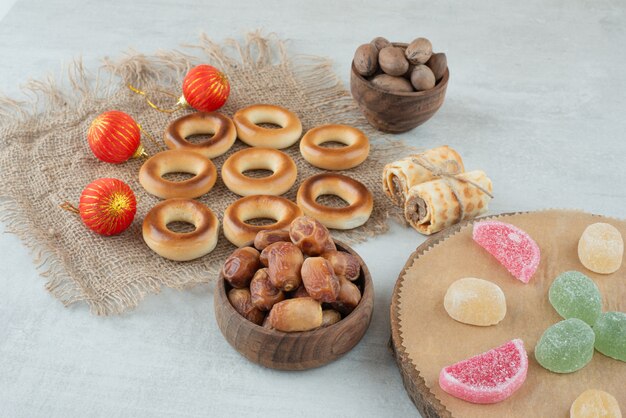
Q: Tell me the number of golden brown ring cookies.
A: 8